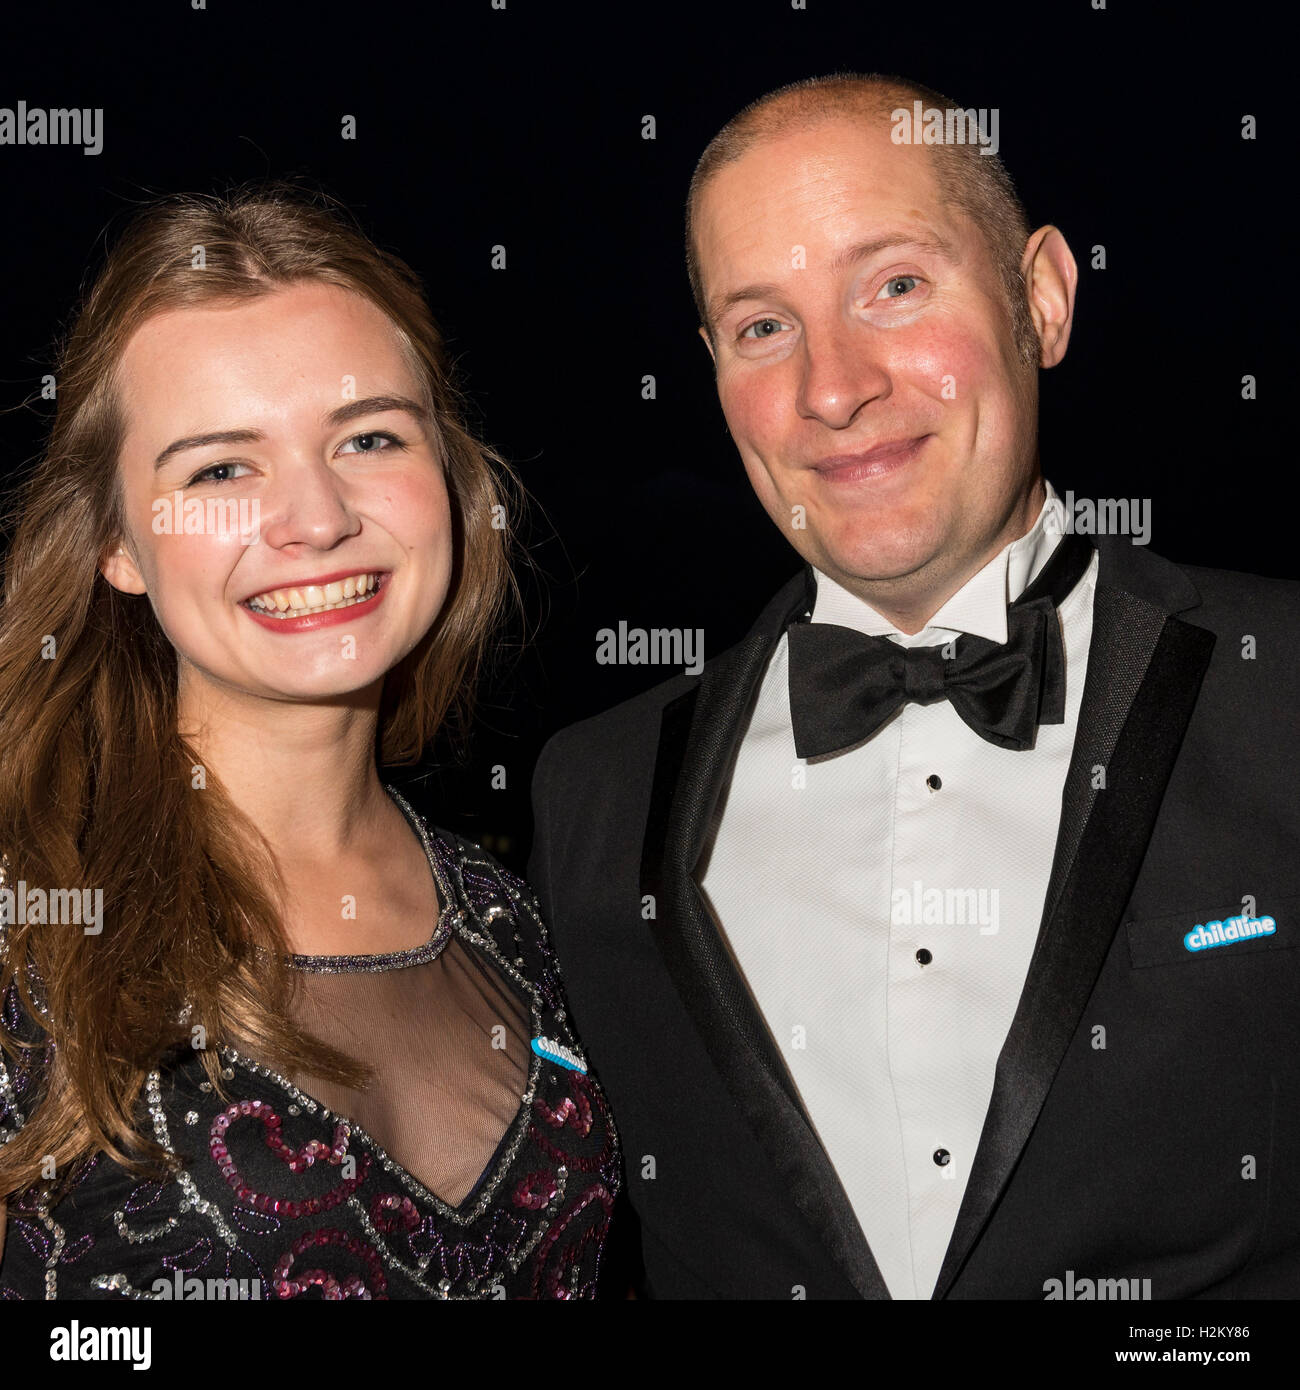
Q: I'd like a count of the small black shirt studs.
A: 3